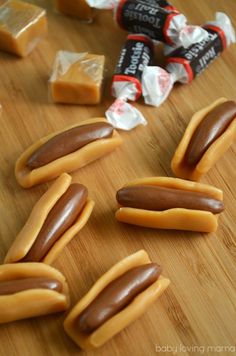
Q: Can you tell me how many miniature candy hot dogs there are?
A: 6